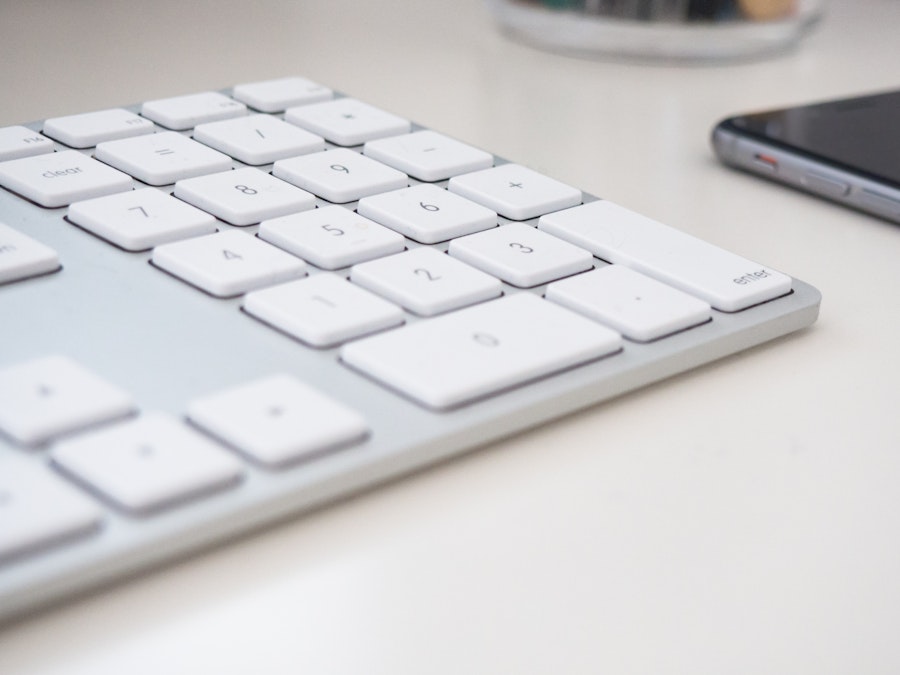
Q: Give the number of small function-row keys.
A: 4